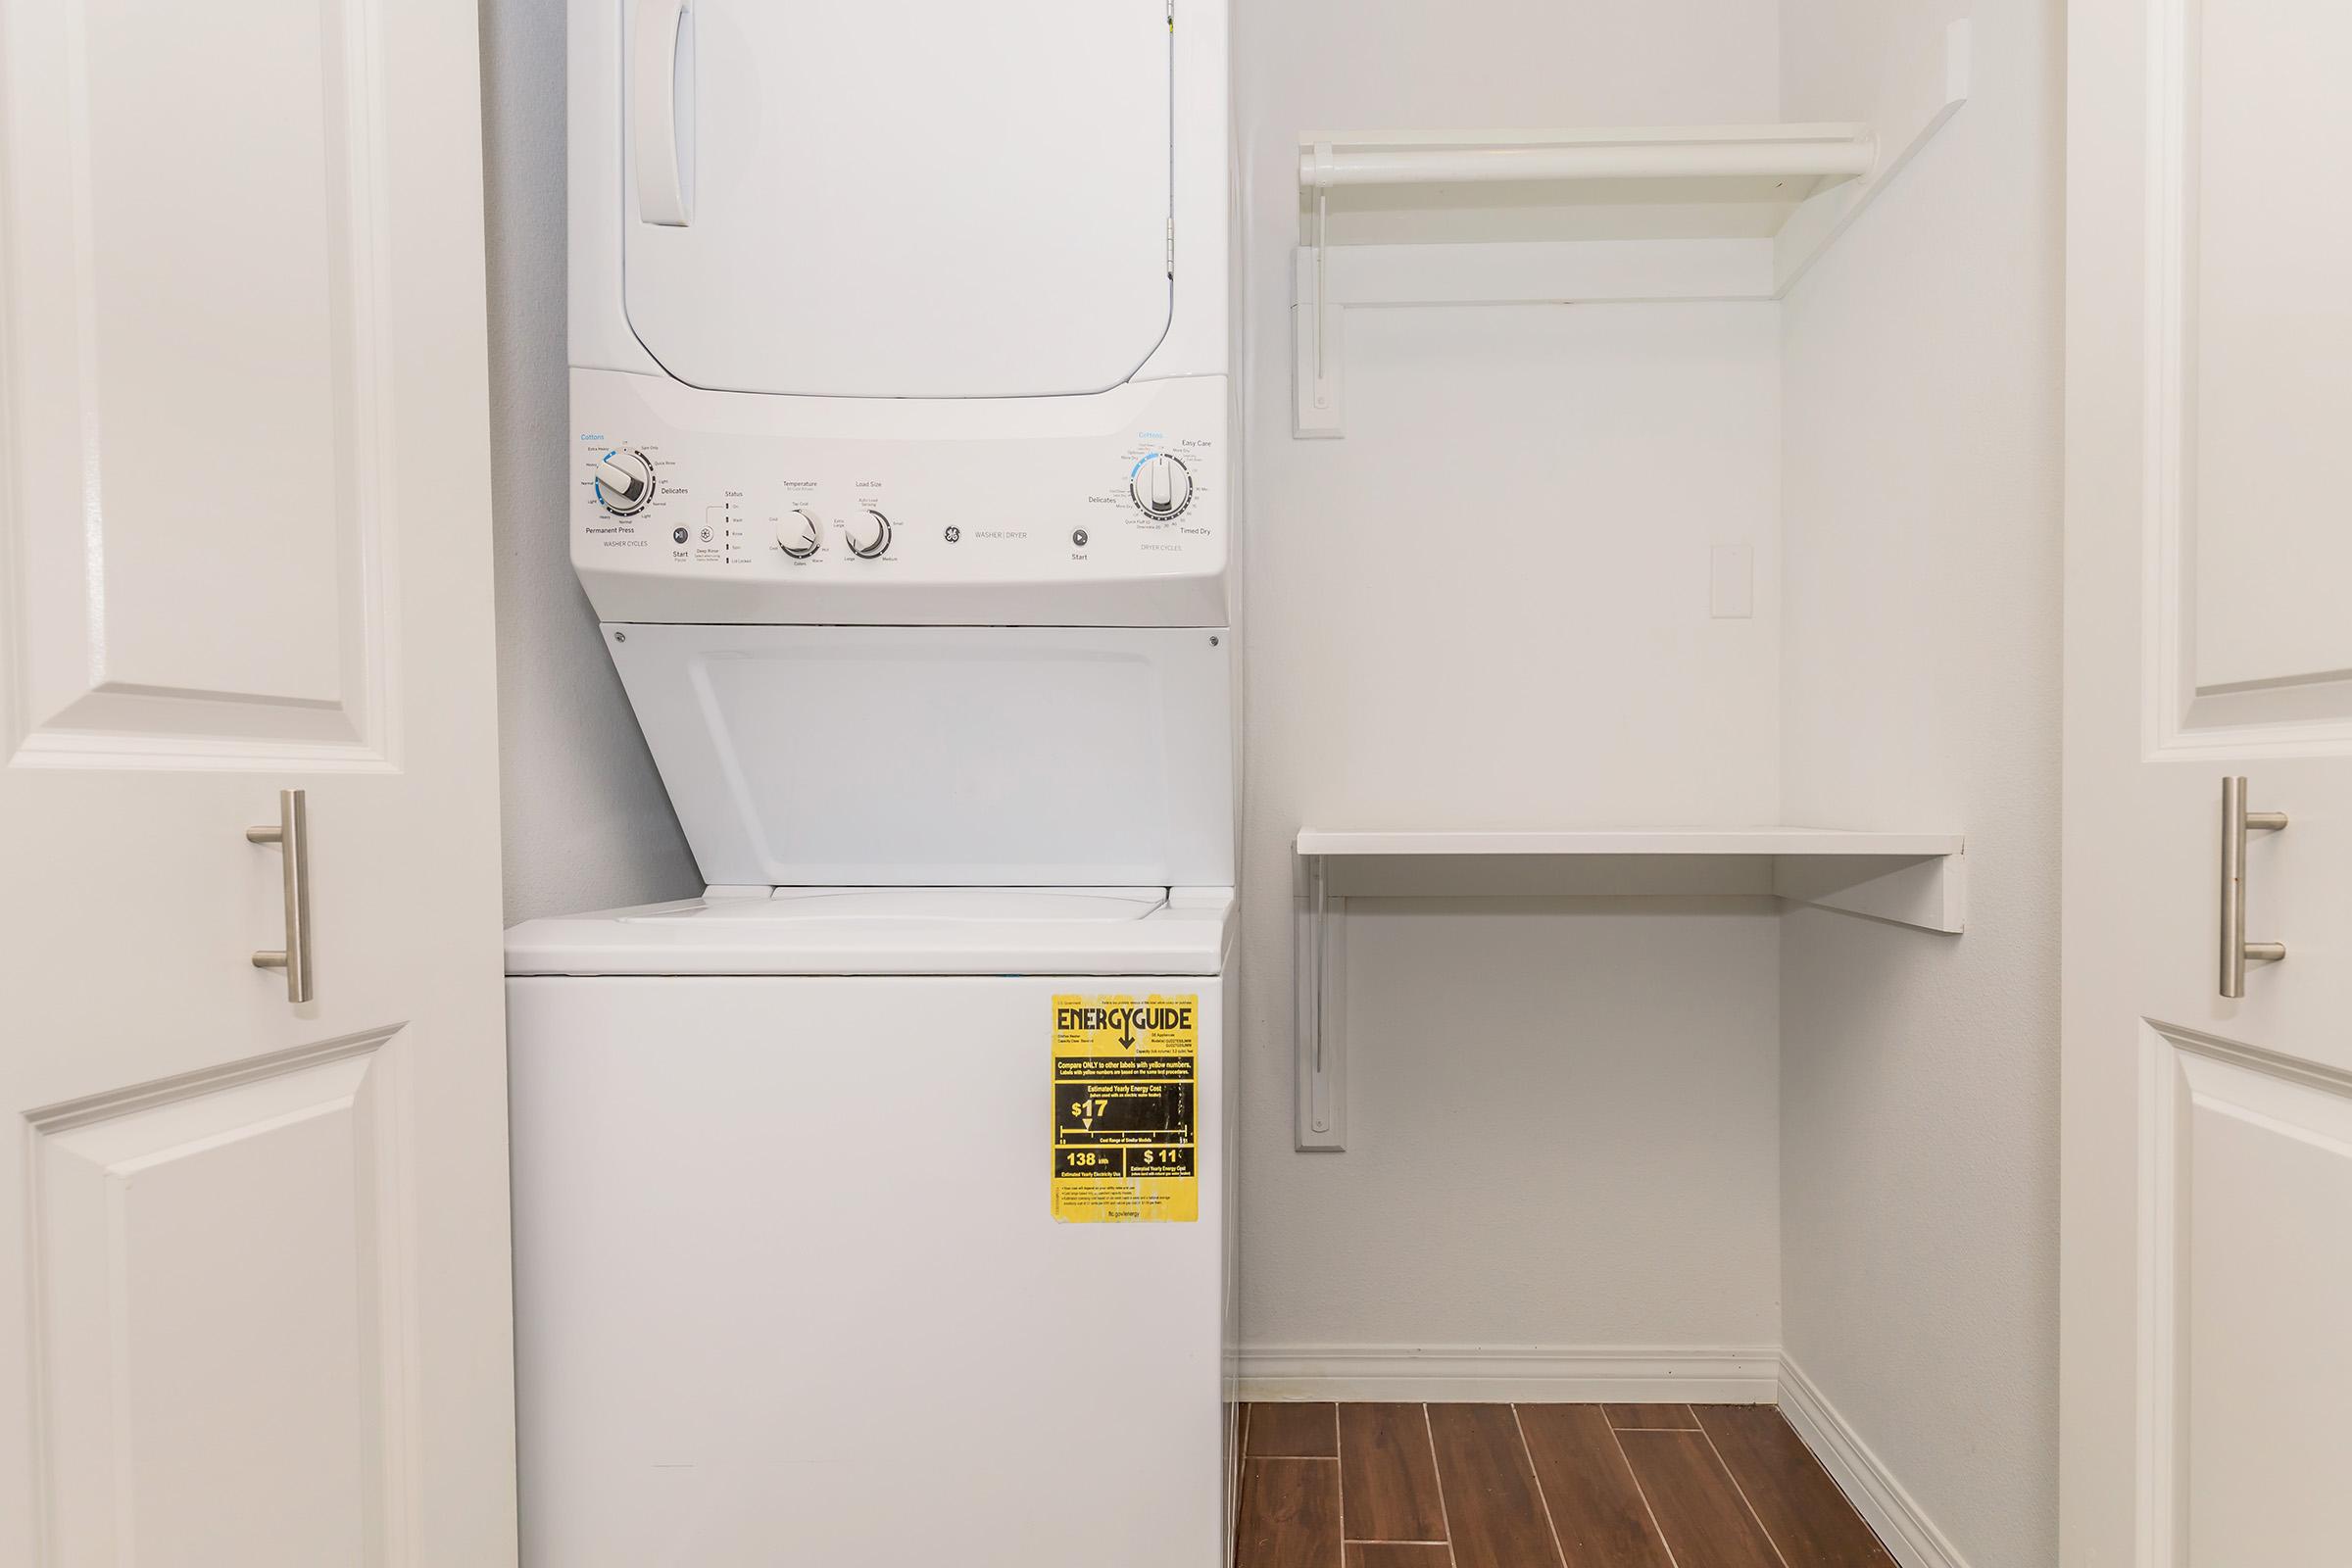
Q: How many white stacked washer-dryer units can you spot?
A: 1